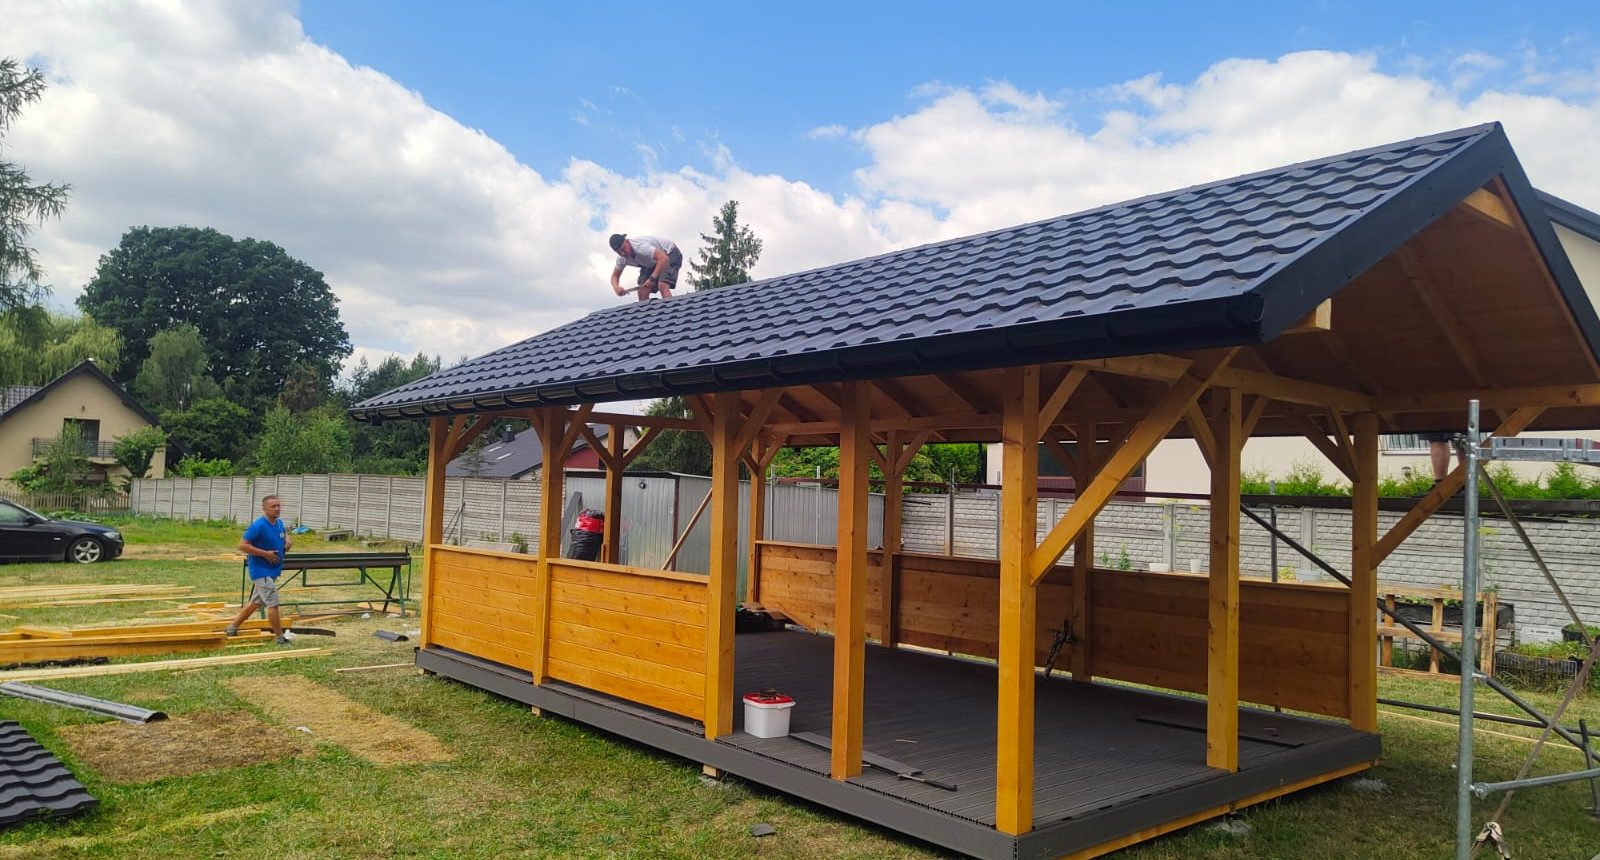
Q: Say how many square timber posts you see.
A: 11